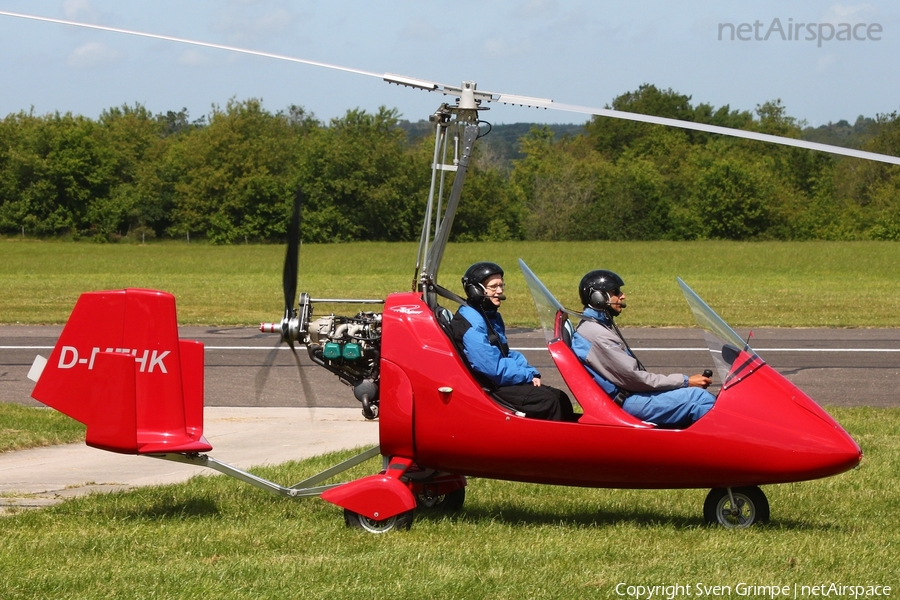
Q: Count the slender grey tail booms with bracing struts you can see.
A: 1